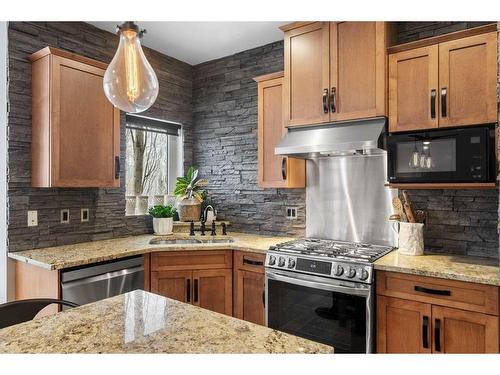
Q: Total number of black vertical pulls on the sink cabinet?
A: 2